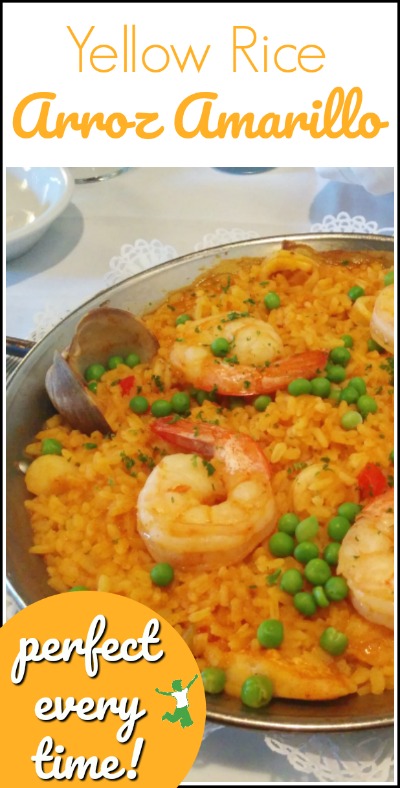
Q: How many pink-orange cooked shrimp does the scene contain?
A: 4